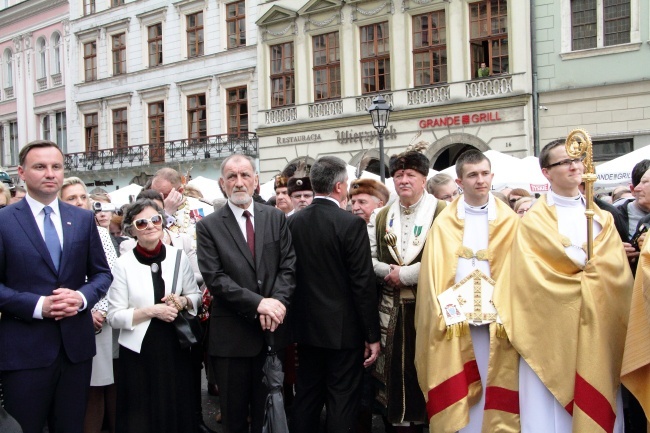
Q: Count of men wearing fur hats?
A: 4